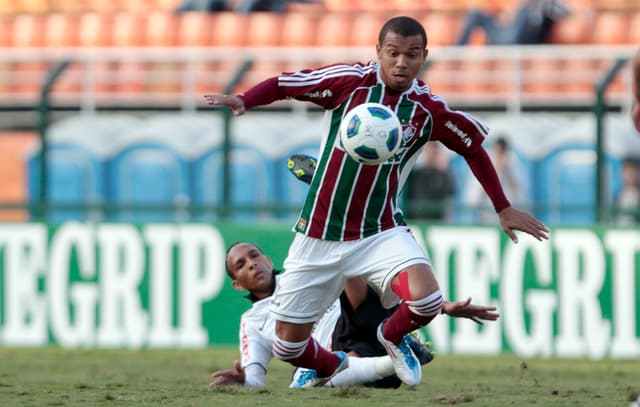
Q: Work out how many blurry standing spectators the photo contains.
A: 3